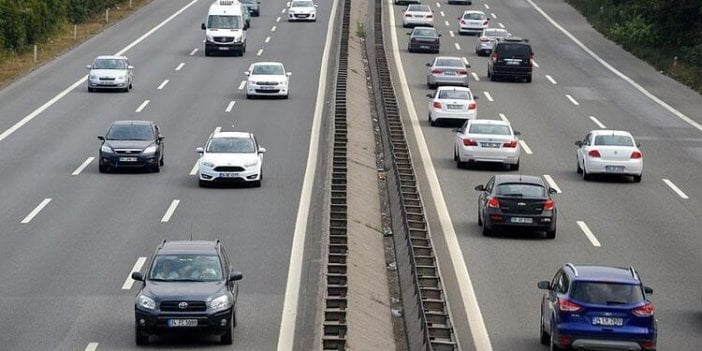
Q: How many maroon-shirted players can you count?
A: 0